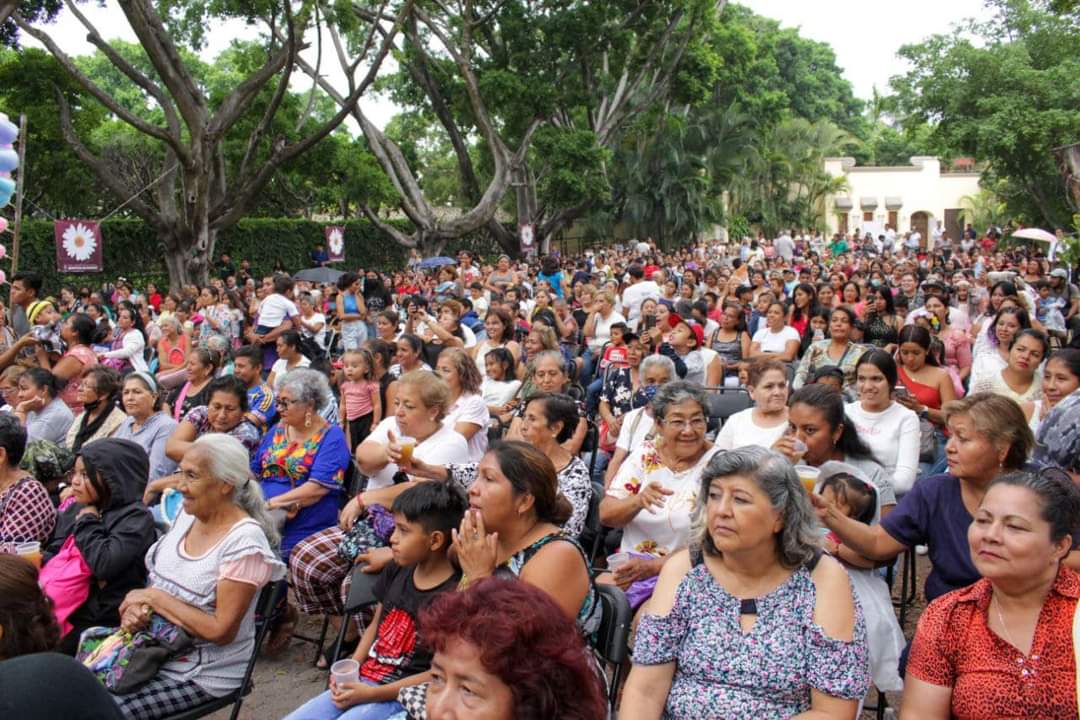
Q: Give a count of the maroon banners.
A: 3